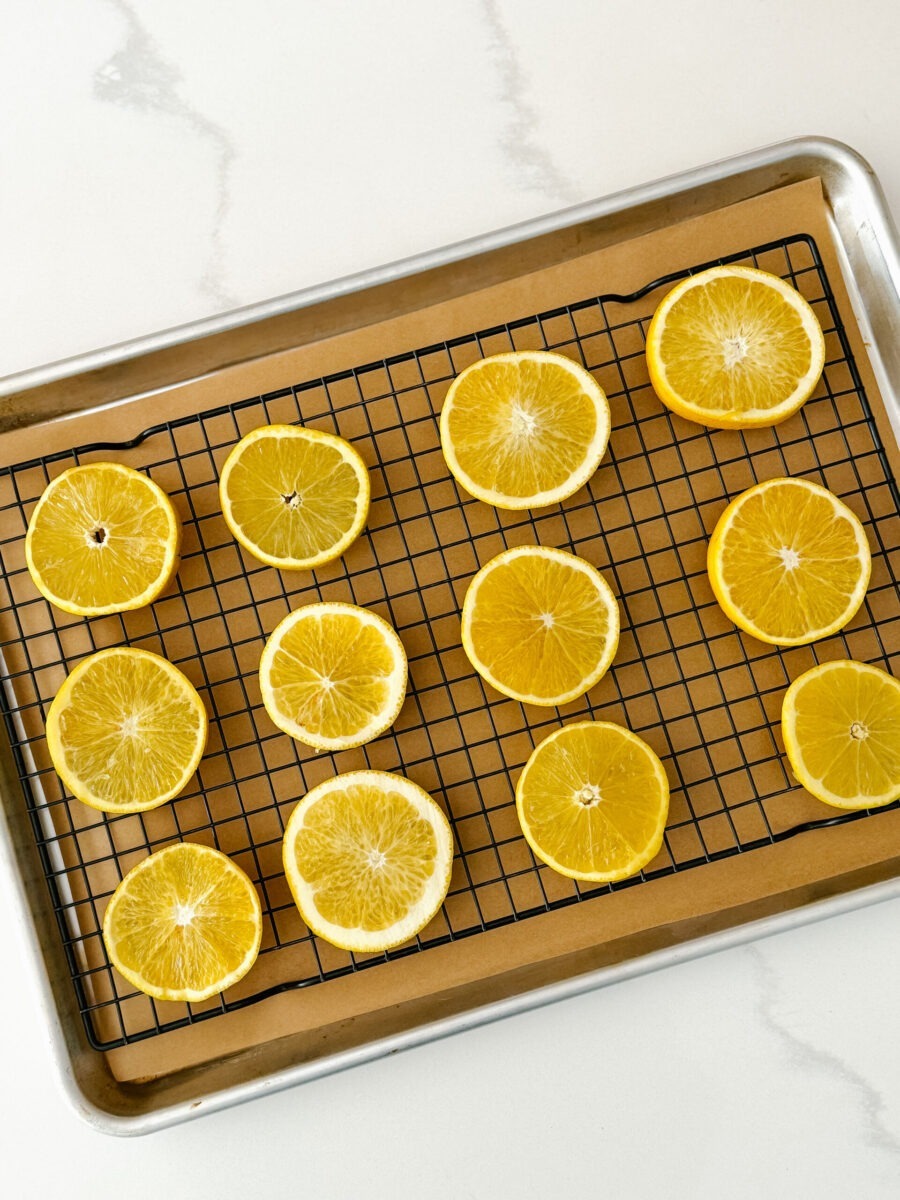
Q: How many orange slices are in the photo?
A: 12